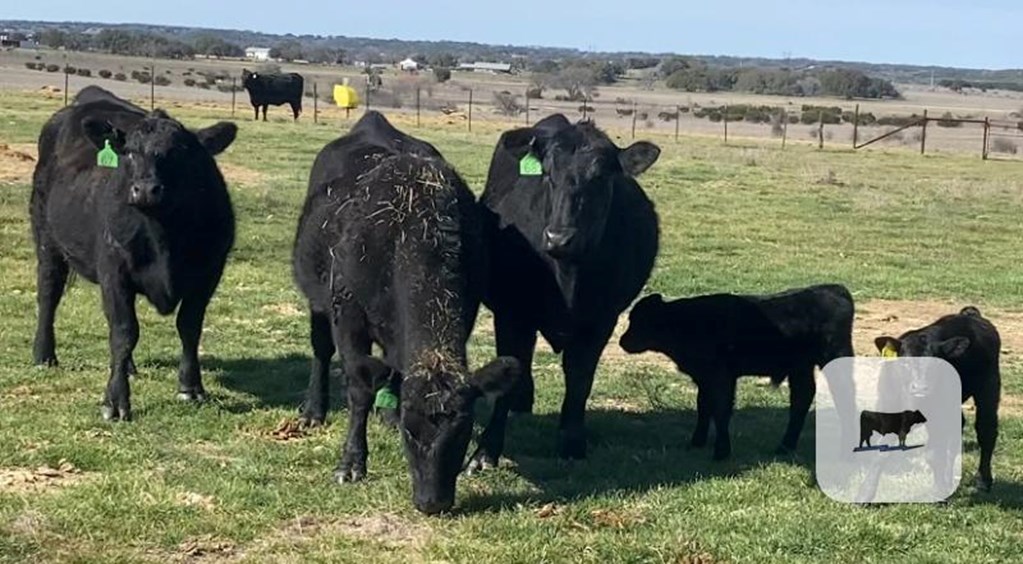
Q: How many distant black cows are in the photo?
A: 1